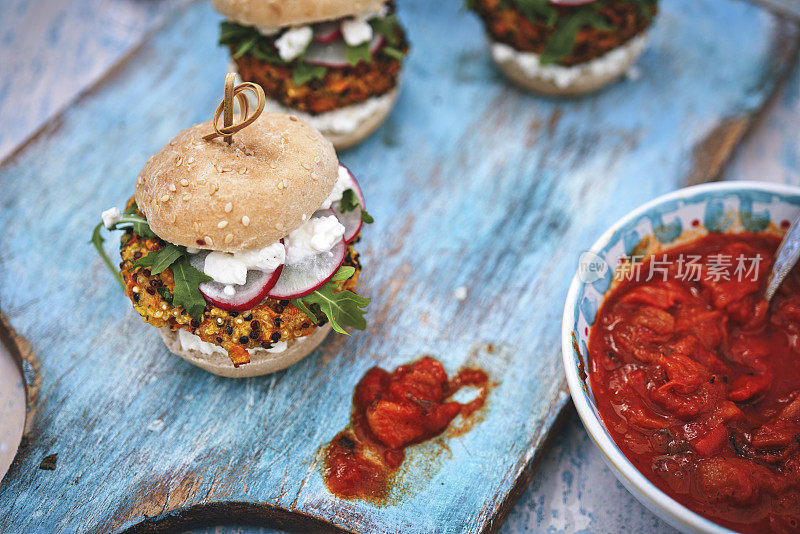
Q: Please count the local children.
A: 0